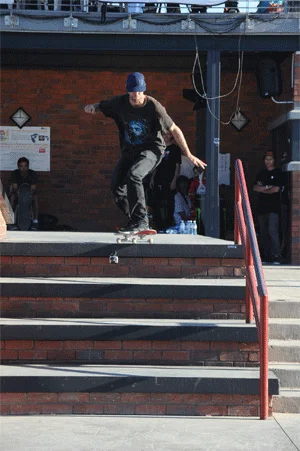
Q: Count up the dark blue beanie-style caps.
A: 1